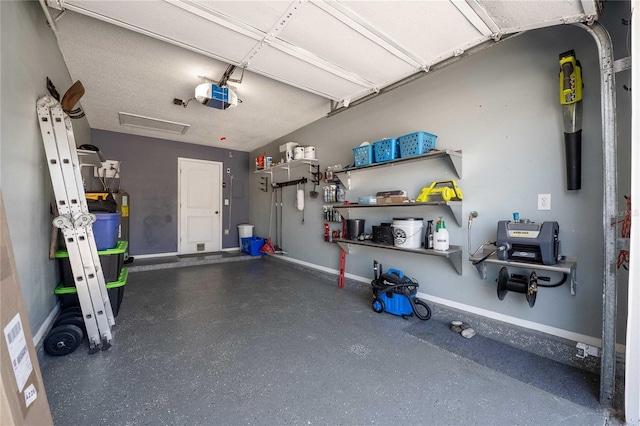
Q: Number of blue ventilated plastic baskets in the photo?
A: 3